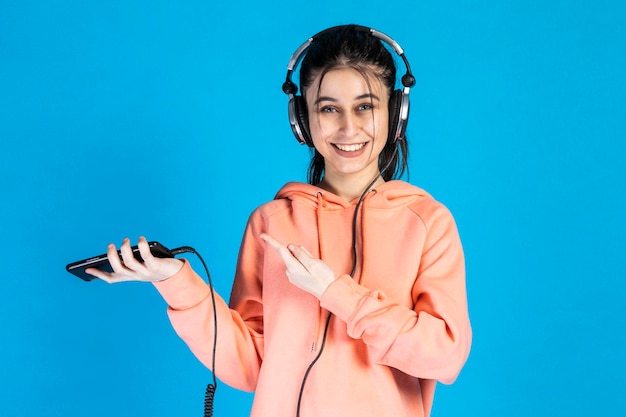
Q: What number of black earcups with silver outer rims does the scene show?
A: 2